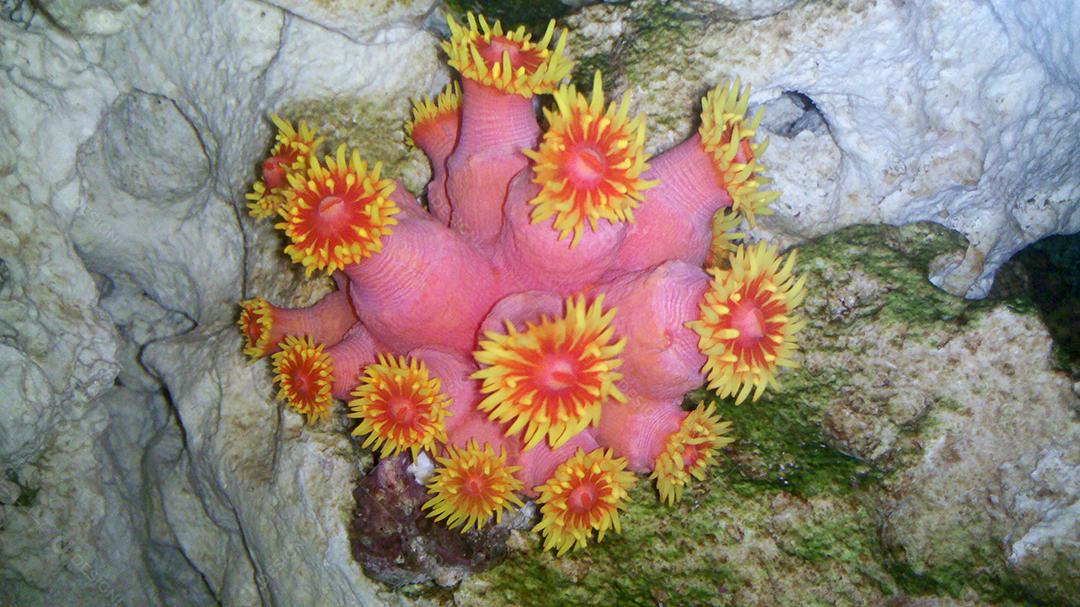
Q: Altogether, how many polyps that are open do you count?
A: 15